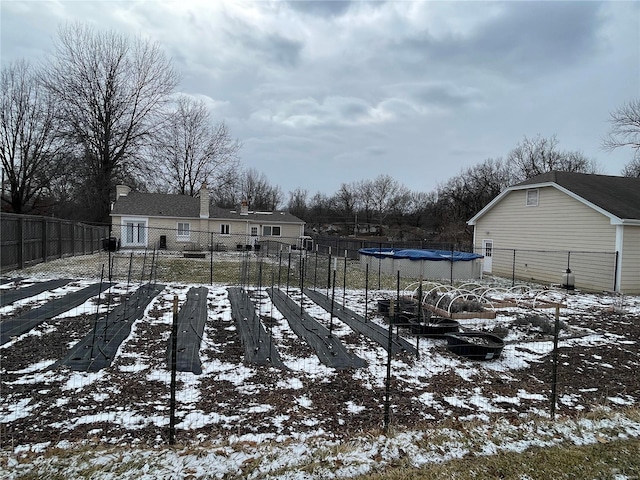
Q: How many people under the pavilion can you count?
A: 0